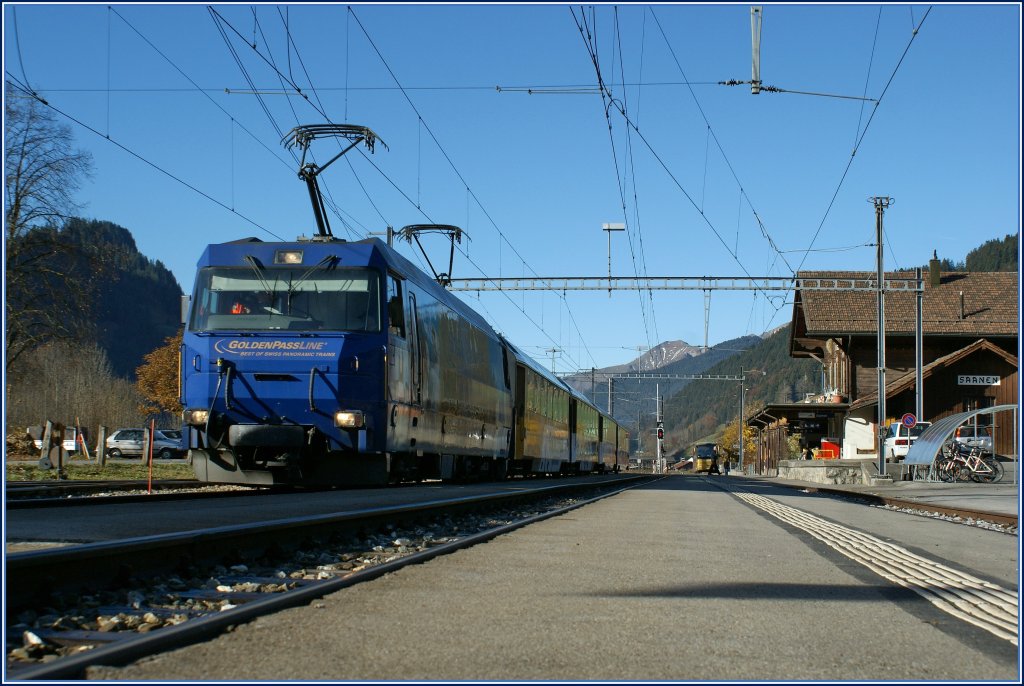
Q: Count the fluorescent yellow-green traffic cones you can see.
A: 0